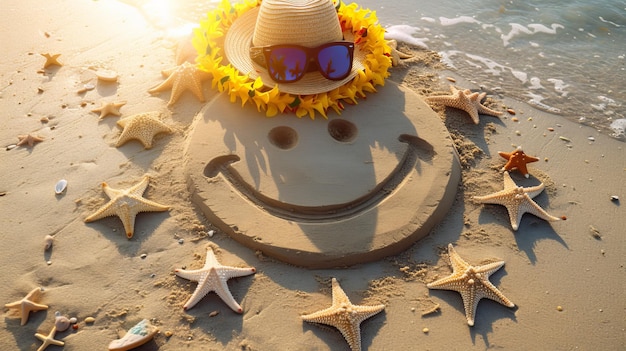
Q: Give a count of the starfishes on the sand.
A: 15